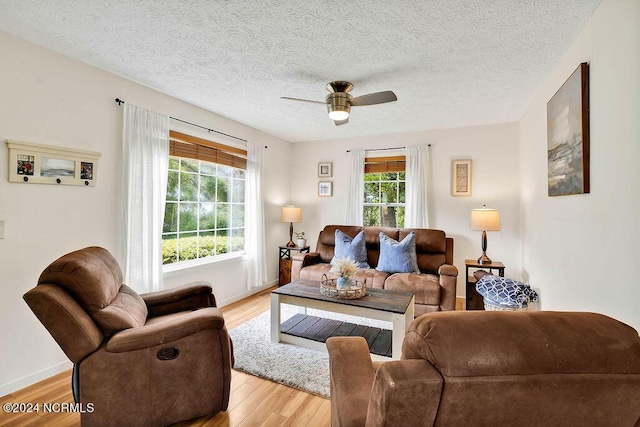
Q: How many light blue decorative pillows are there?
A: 2